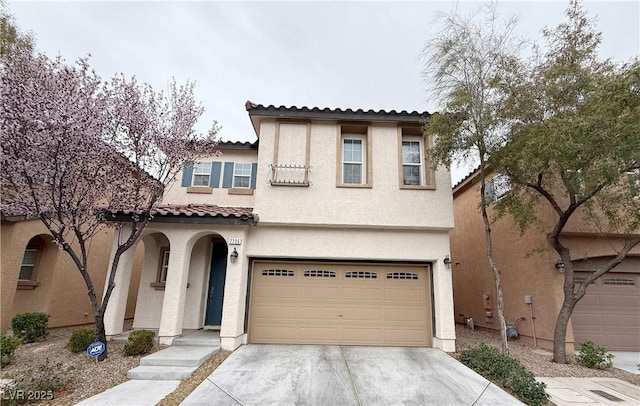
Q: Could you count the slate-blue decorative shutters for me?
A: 4